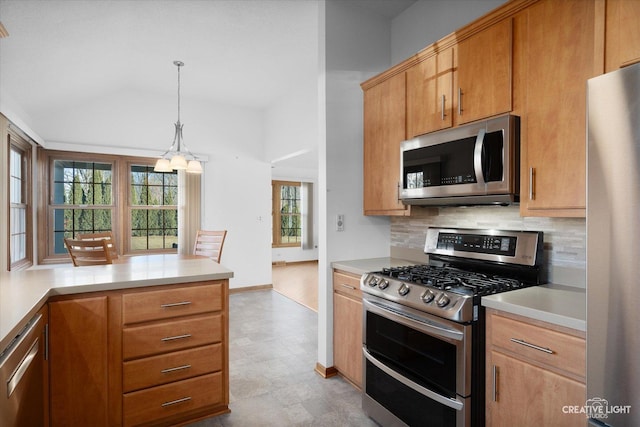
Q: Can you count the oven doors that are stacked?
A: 2